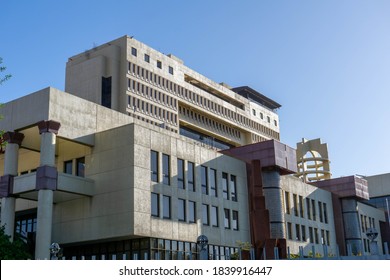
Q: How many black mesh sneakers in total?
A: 0